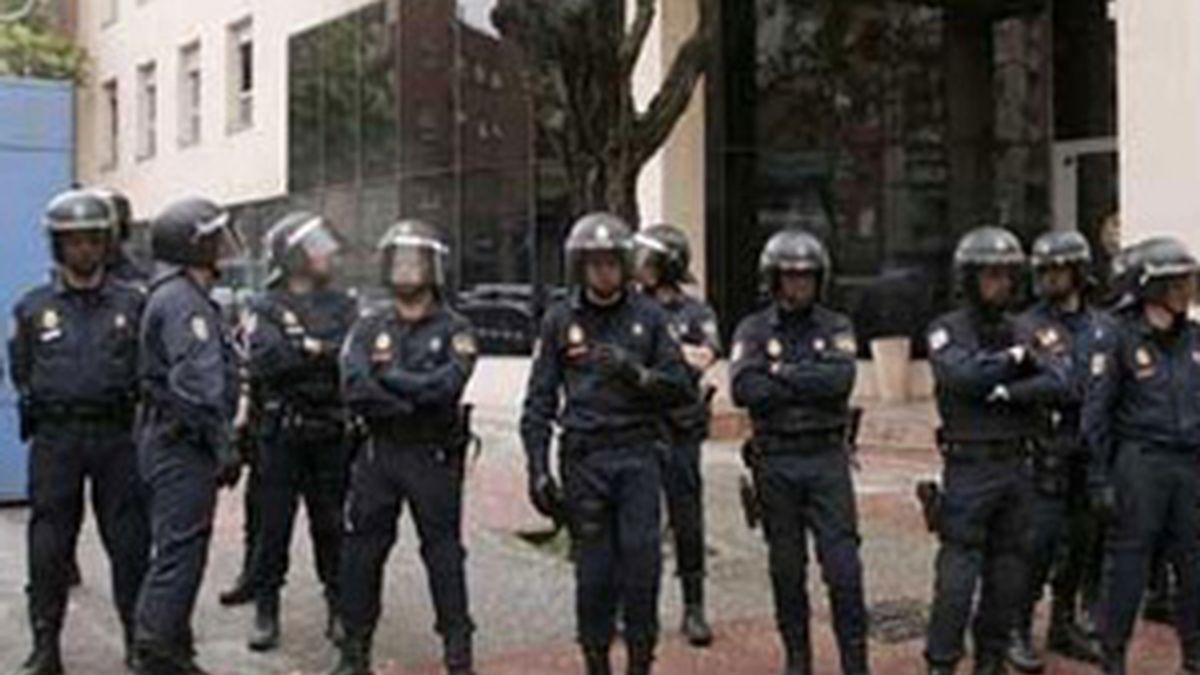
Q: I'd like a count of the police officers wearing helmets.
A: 12